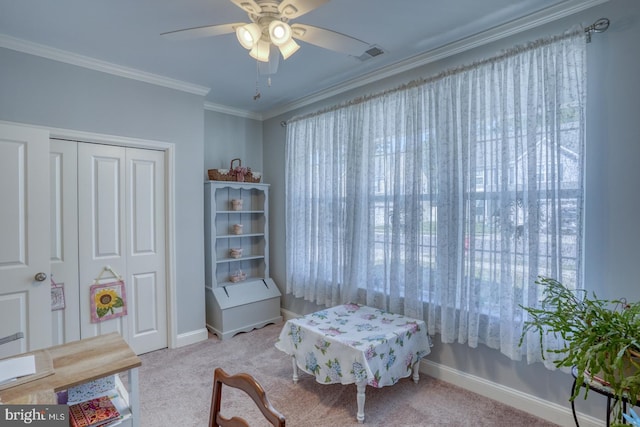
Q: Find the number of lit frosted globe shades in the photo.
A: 4